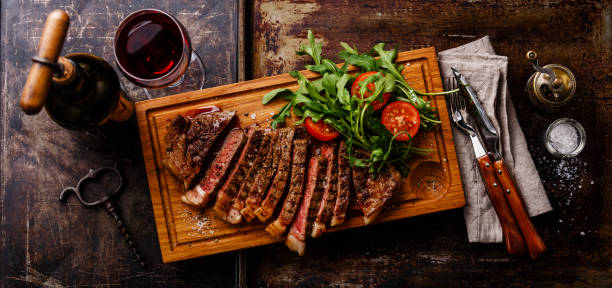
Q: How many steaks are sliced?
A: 1